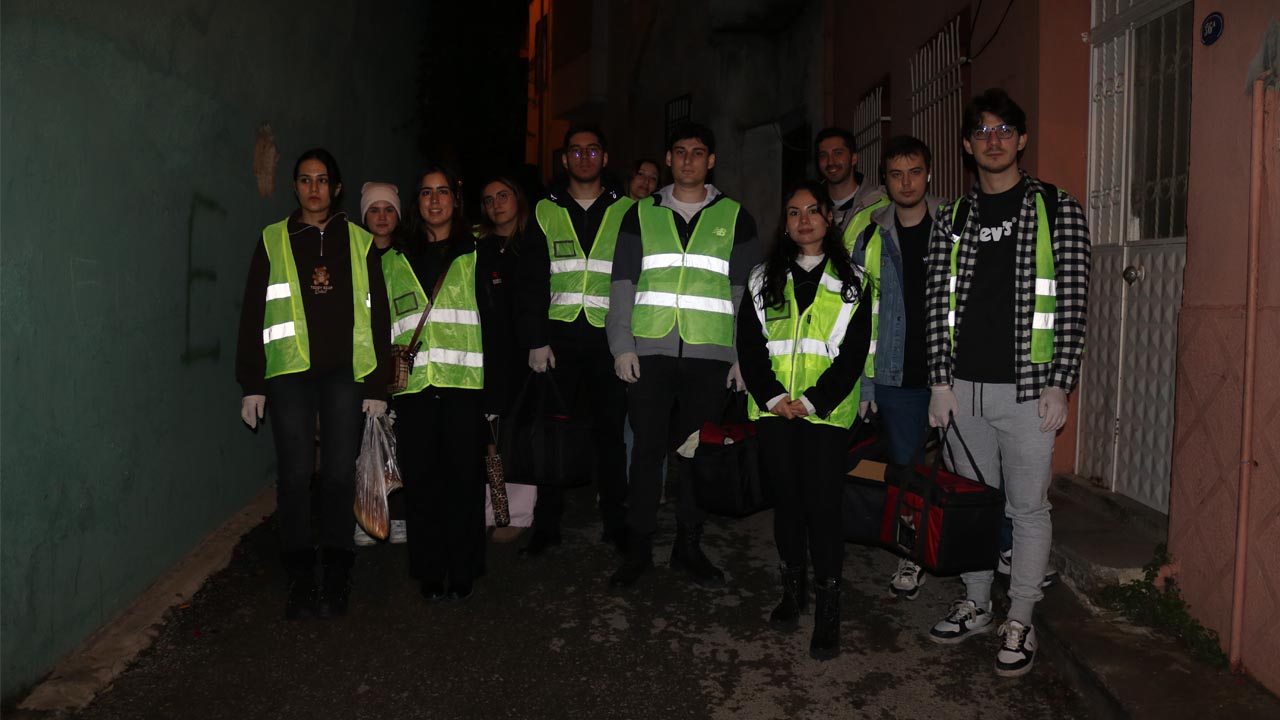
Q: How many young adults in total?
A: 11